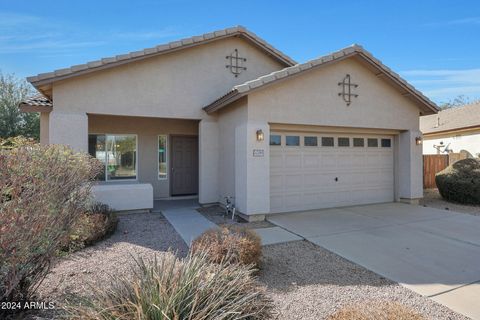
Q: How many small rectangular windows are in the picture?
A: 8